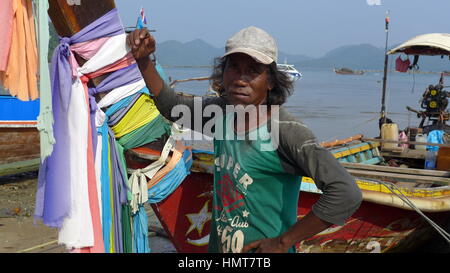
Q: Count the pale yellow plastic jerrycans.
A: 1